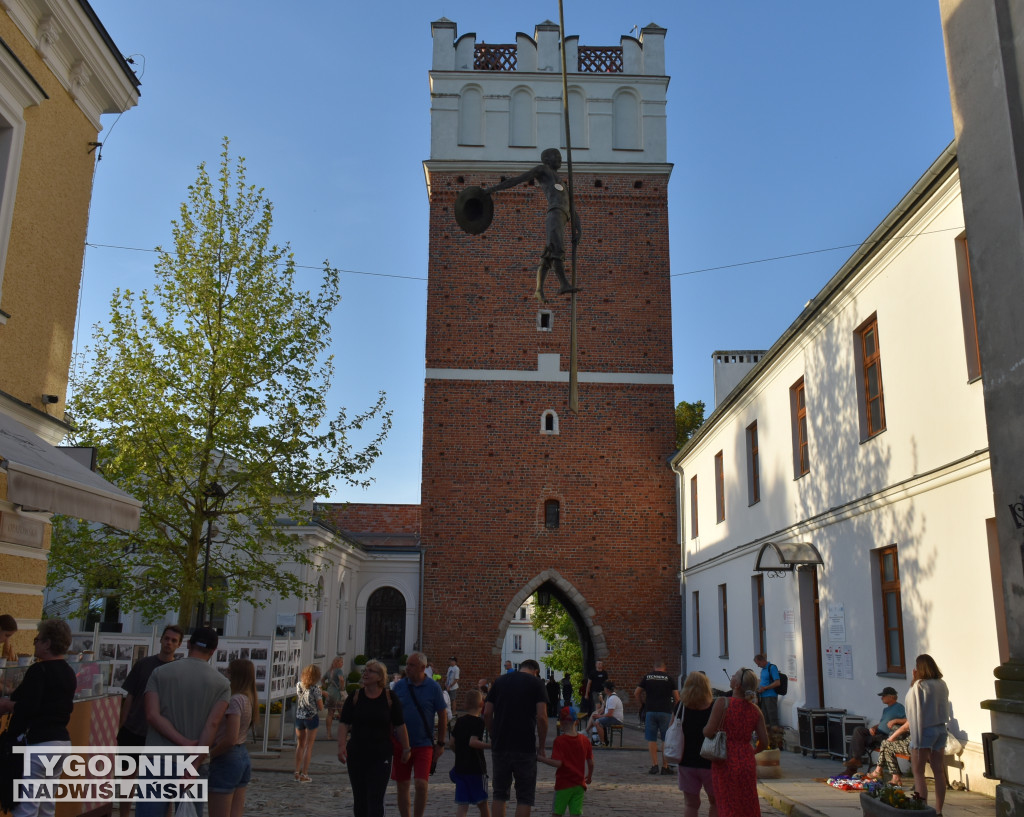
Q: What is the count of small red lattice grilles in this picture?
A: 2